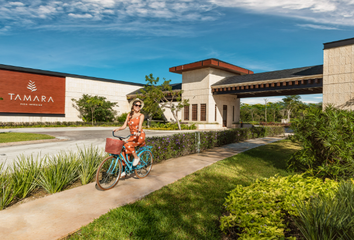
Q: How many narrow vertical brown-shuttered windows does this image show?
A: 3